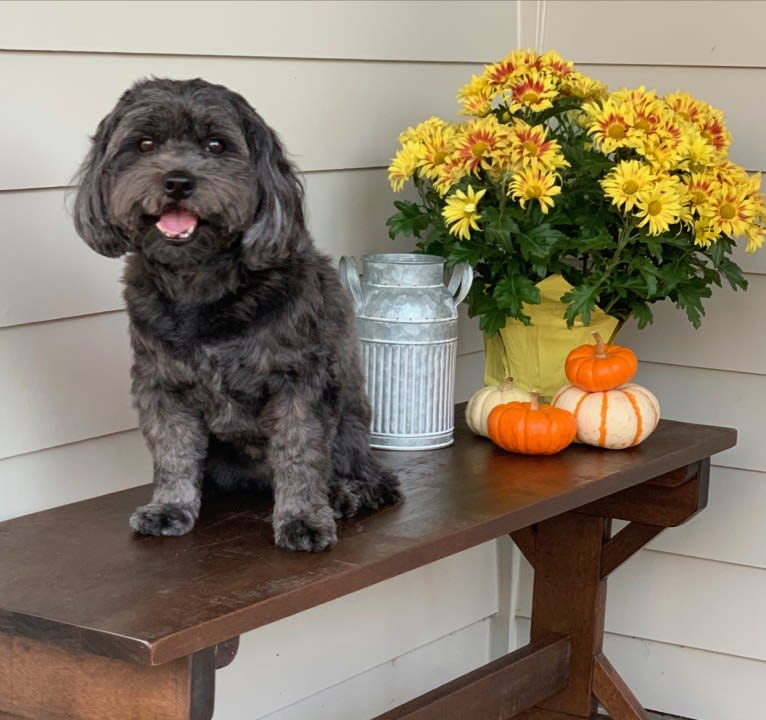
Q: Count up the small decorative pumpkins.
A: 4